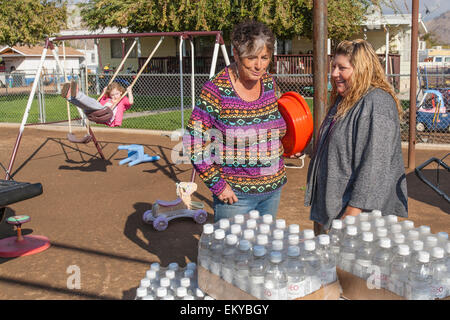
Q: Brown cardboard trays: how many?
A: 2